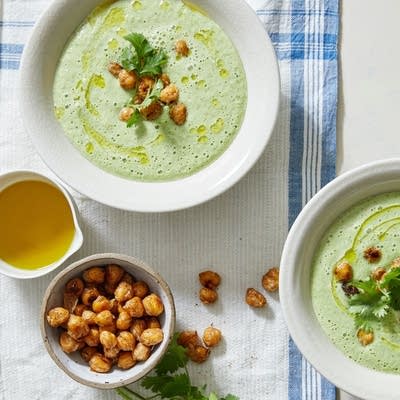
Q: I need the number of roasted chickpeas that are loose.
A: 7